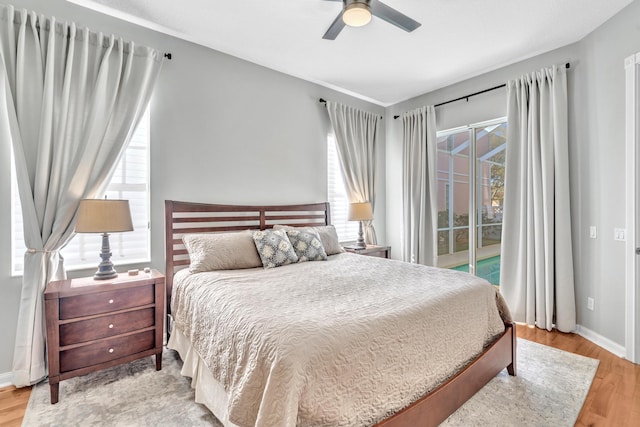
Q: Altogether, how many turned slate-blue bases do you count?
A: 2